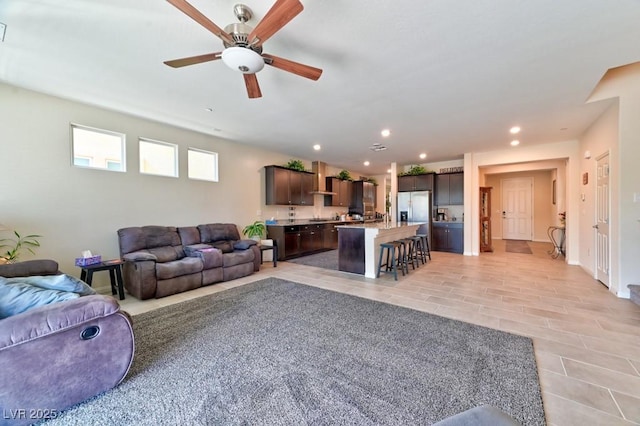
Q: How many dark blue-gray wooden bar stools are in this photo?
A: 4